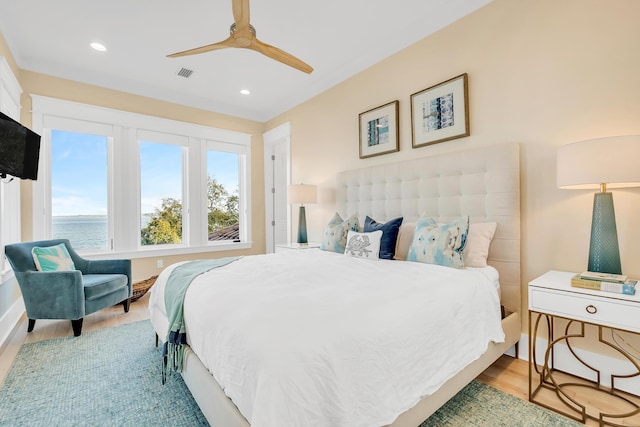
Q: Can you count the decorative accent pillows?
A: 5